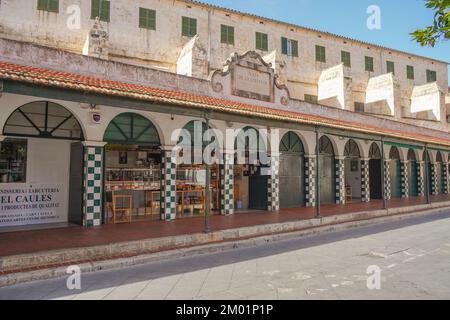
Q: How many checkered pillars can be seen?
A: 12